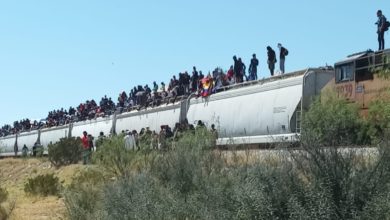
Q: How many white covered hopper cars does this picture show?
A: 6